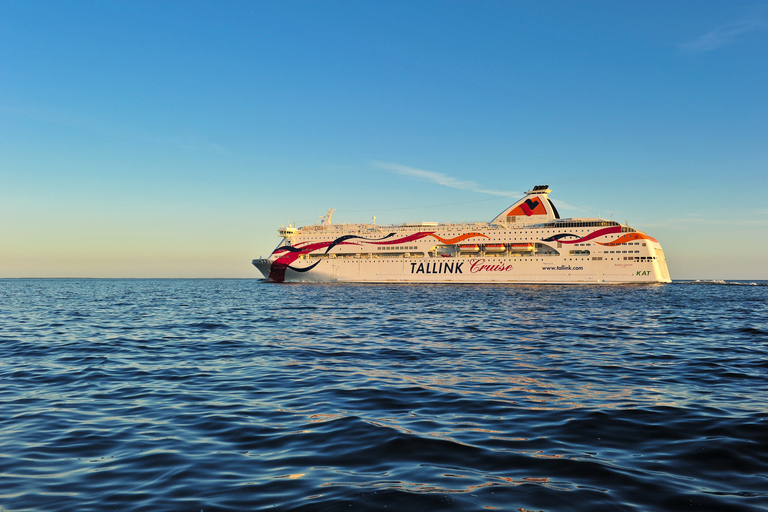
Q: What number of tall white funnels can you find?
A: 1